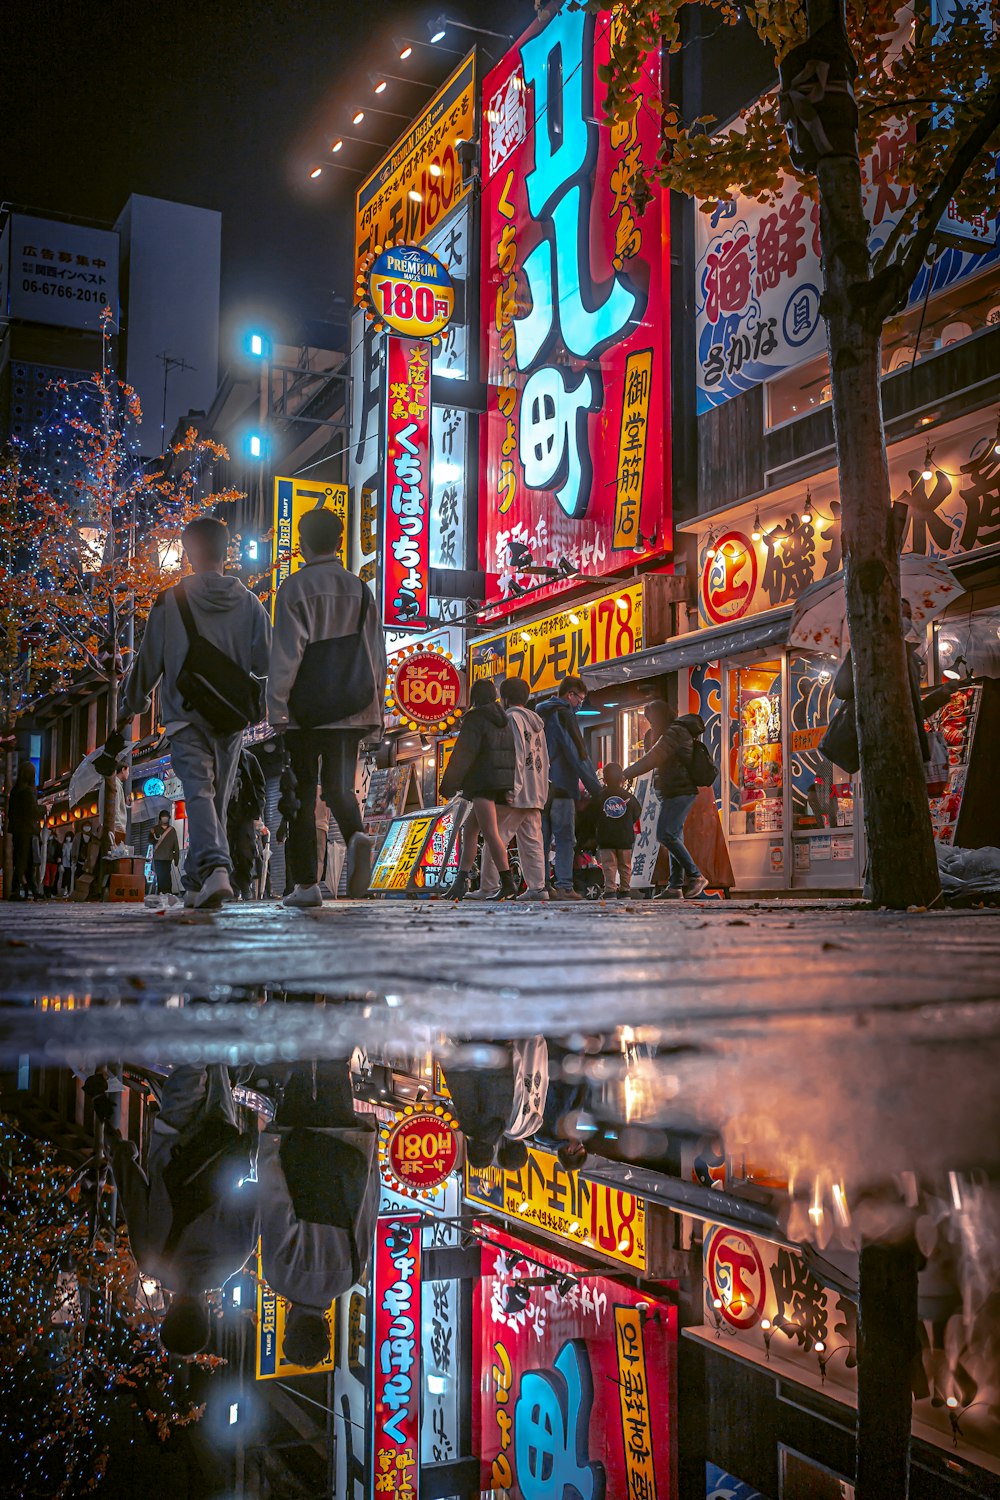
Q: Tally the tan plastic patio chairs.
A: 0